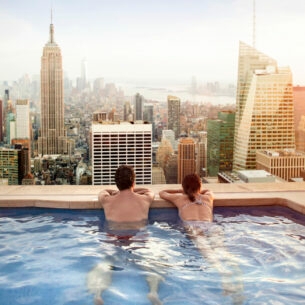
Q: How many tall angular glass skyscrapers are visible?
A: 1